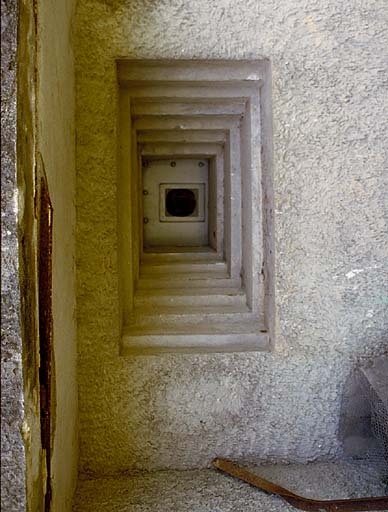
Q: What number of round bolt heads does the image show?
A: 5